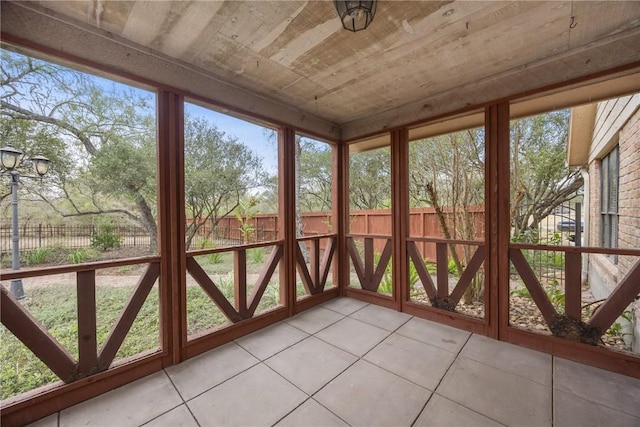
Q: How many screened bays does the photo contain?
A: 6